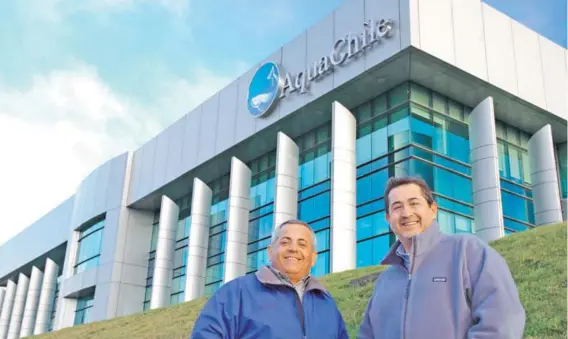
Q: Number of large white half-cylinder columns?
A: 12